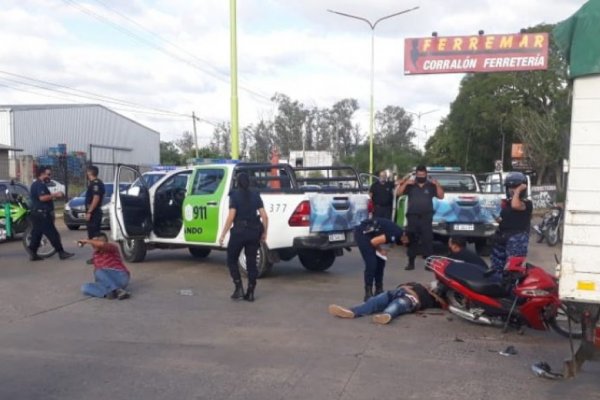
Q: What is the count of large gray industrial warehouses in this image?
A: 1